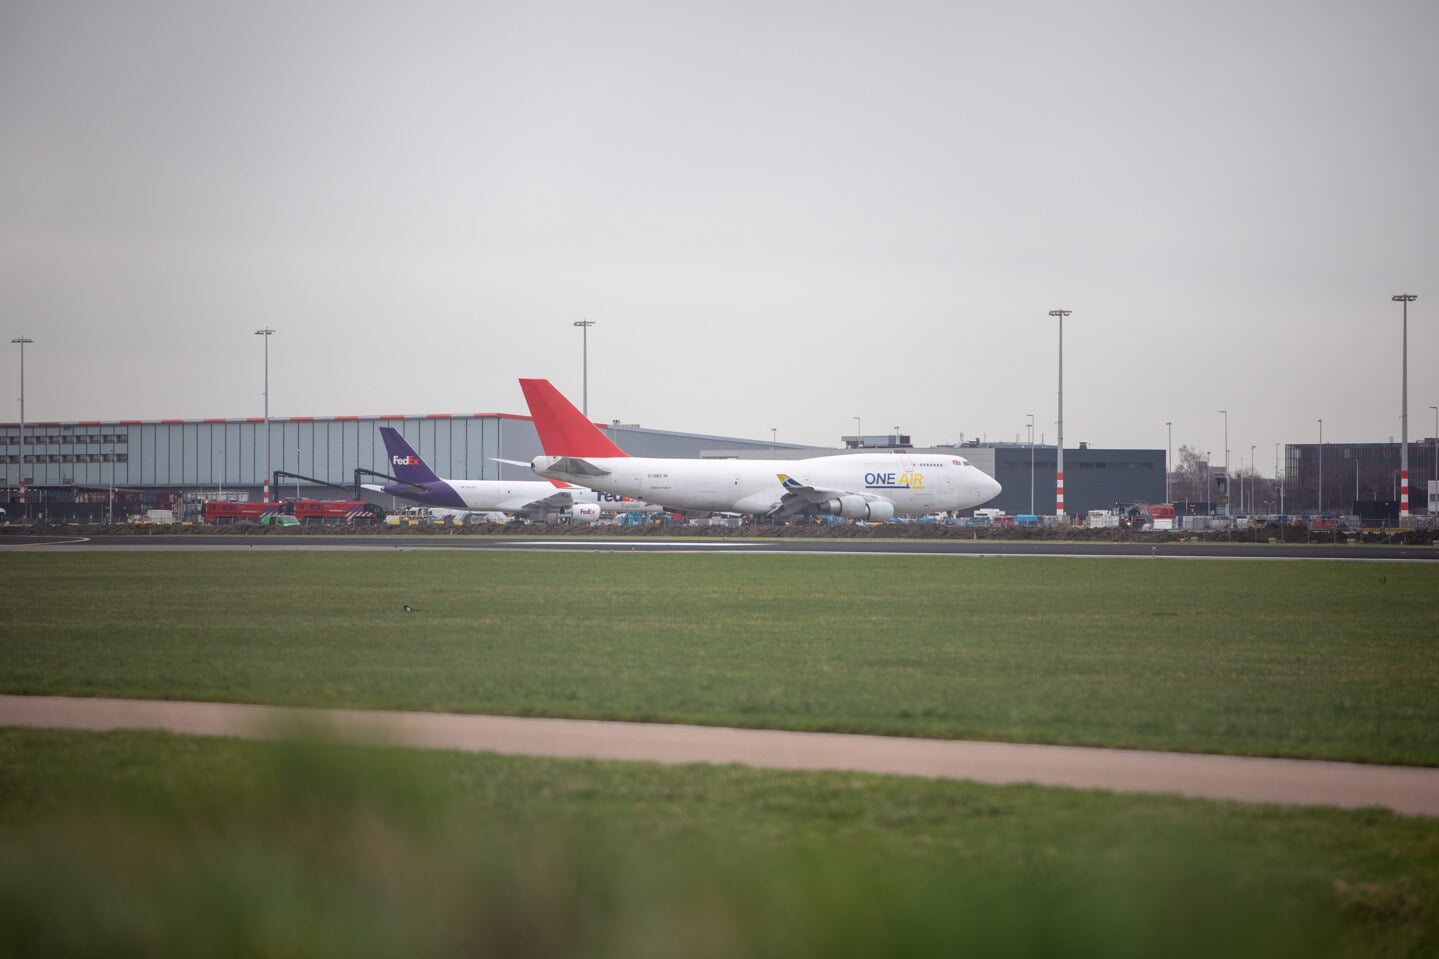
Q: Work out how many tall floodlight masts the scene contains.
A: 5